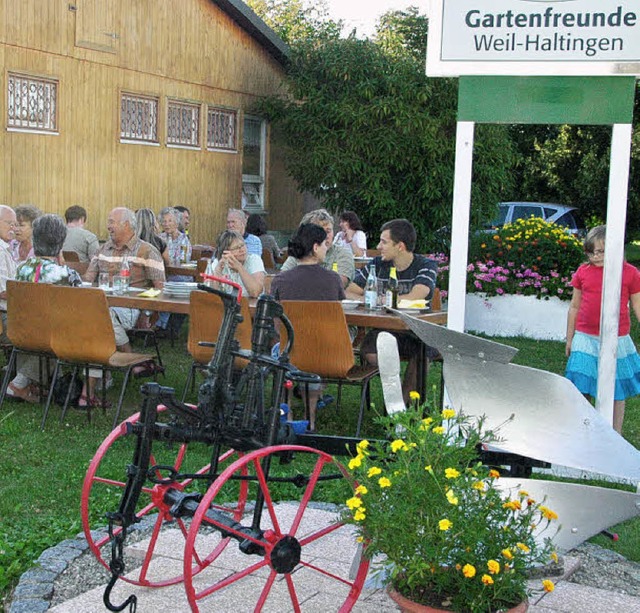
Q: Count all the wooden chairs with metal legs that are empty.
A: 2